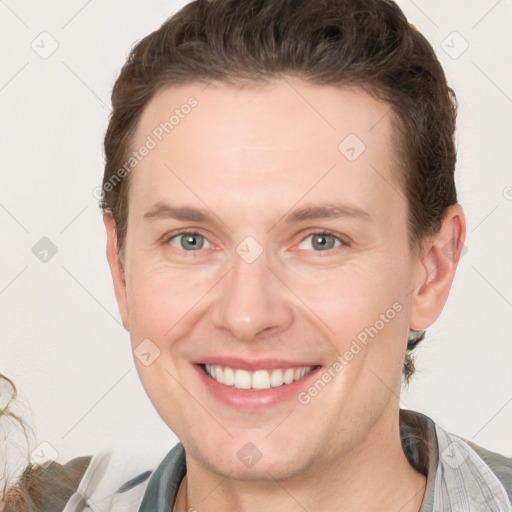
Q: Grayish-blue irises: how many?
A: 2